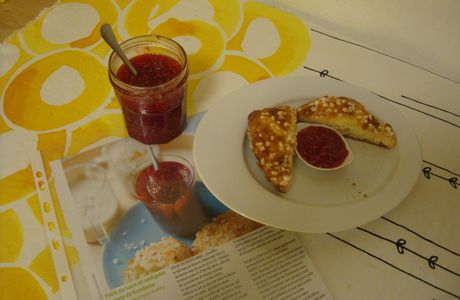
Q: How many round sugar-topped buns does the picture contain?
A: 2